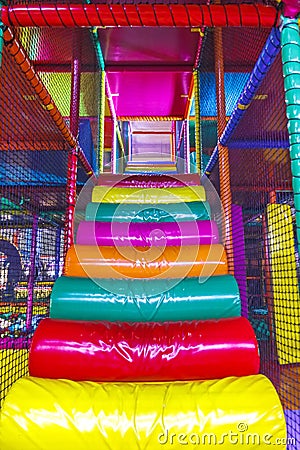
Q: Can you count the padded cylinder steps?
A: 8